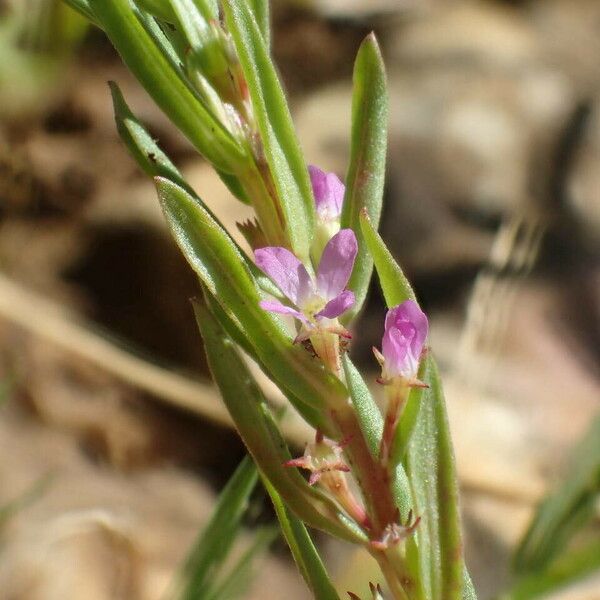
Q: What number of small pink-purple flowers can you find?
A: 3